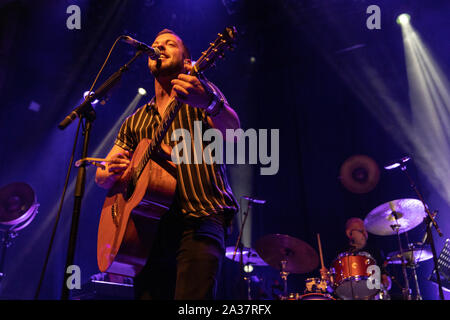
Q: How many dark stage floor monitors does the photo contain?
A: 0